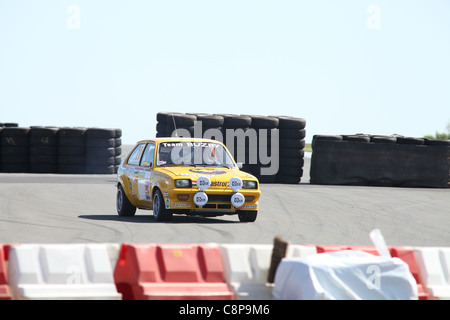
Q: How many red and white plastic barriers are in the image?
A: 6